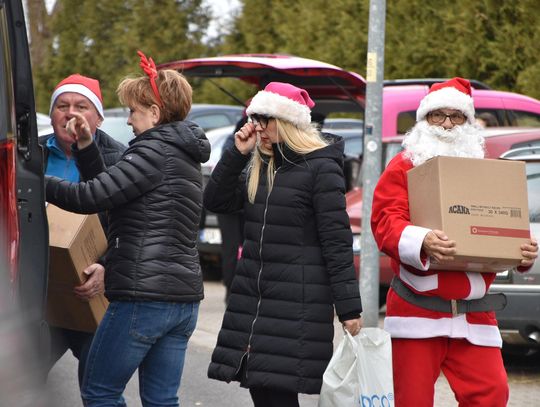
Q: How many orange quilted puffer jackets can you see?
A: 0